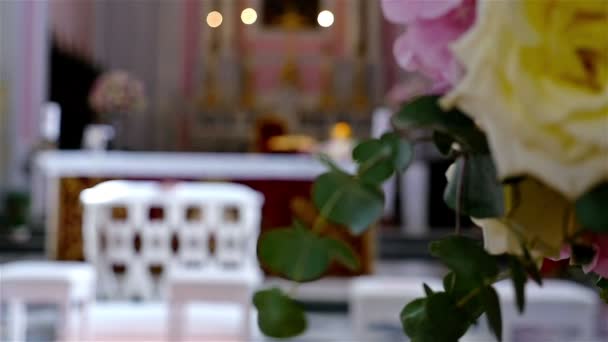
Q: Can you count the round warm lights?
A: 3